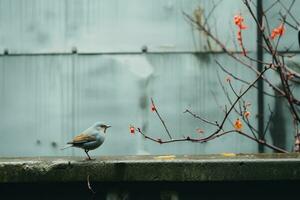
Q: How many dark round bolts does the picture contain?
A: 3